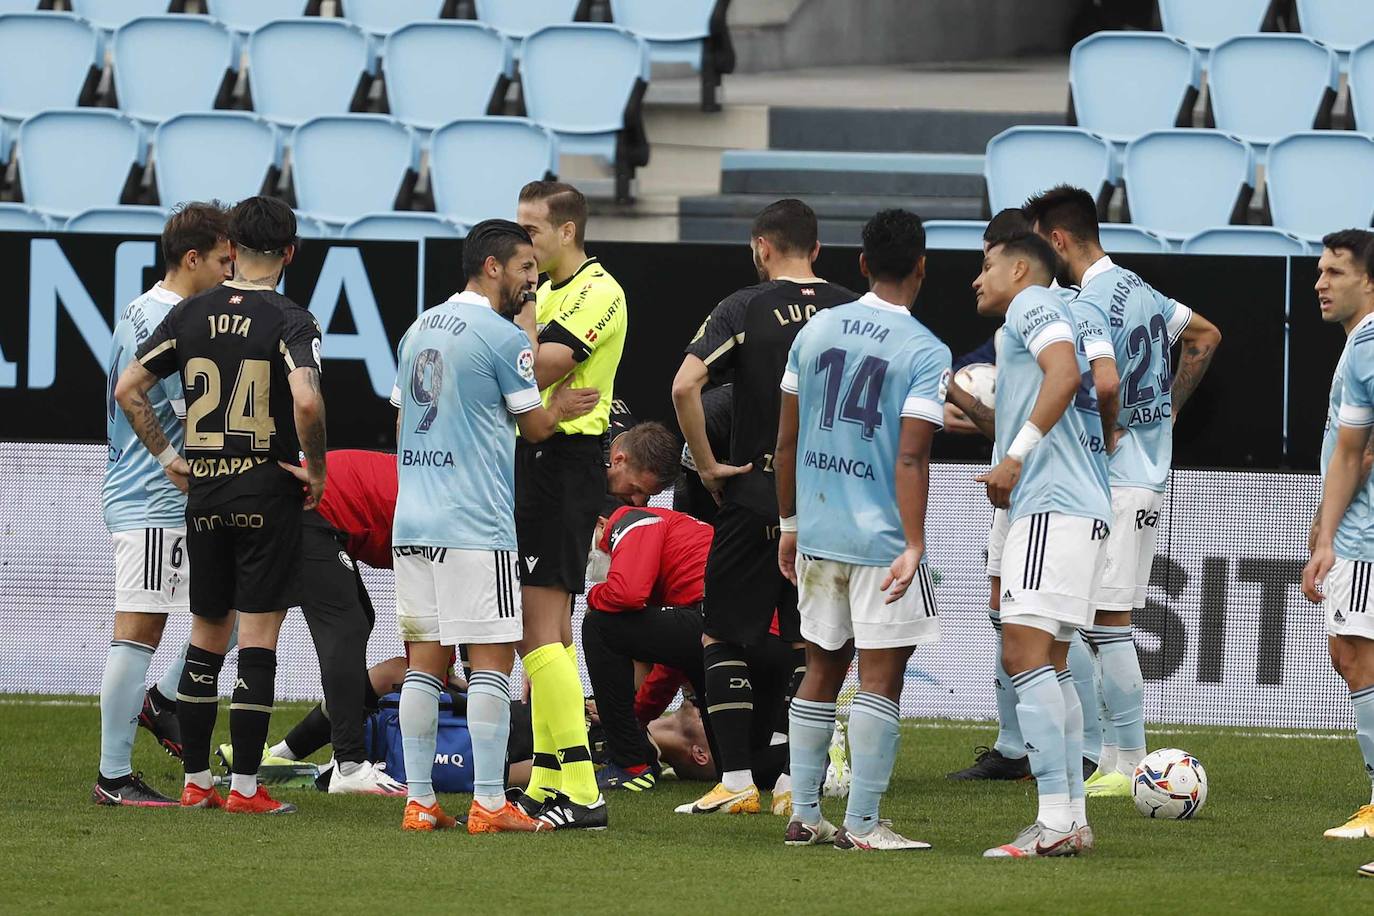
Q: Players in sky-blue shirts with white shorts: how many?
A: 7